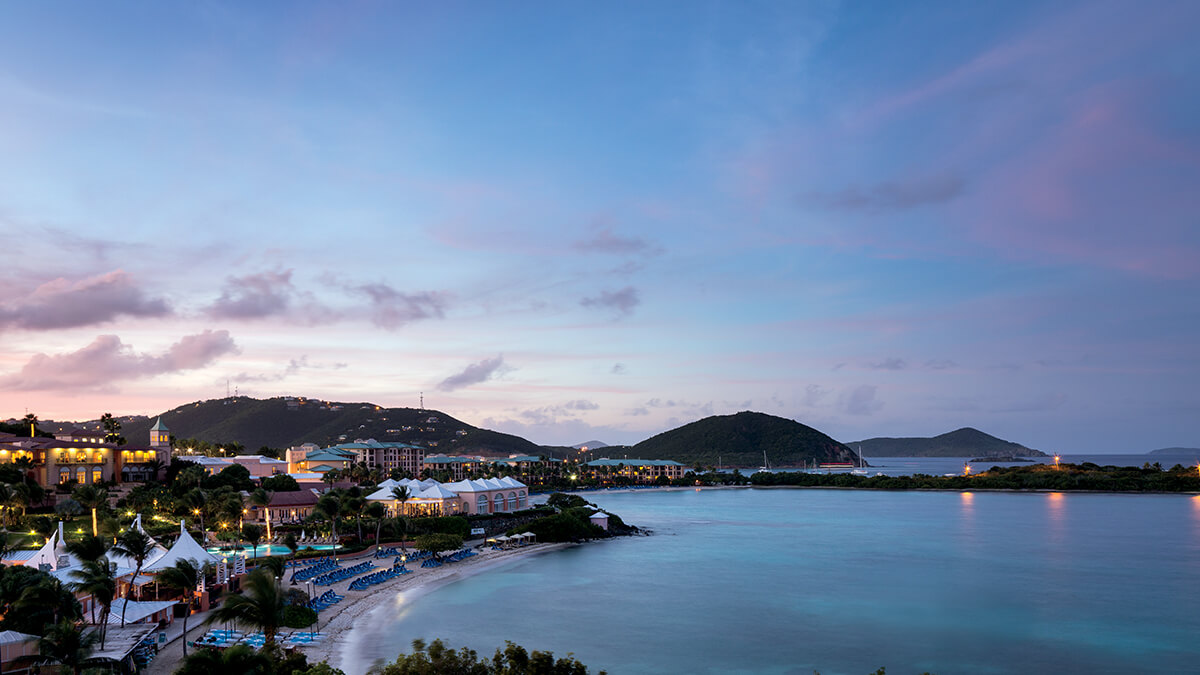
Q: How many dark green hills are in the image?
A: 3